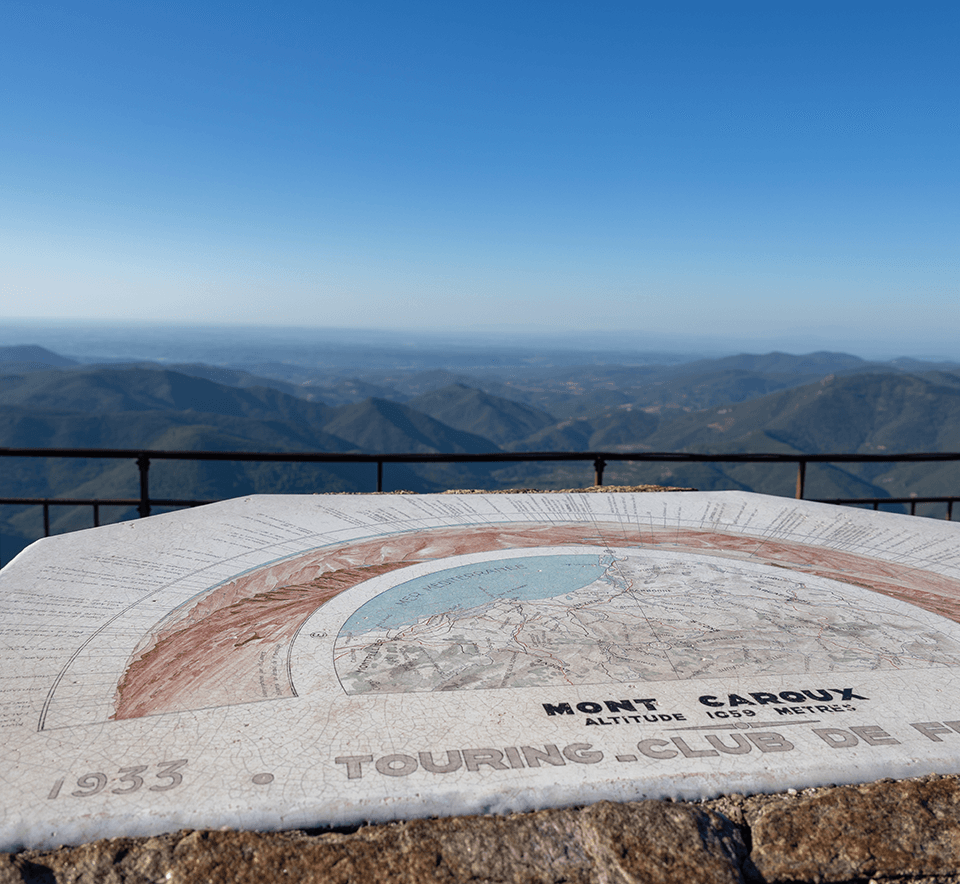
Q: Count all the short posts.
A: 5